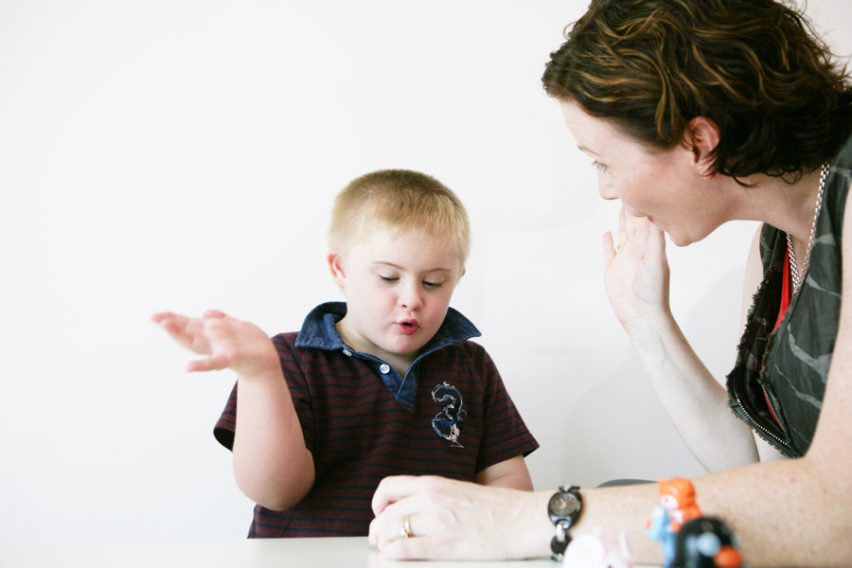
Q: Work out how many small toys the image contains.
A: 3